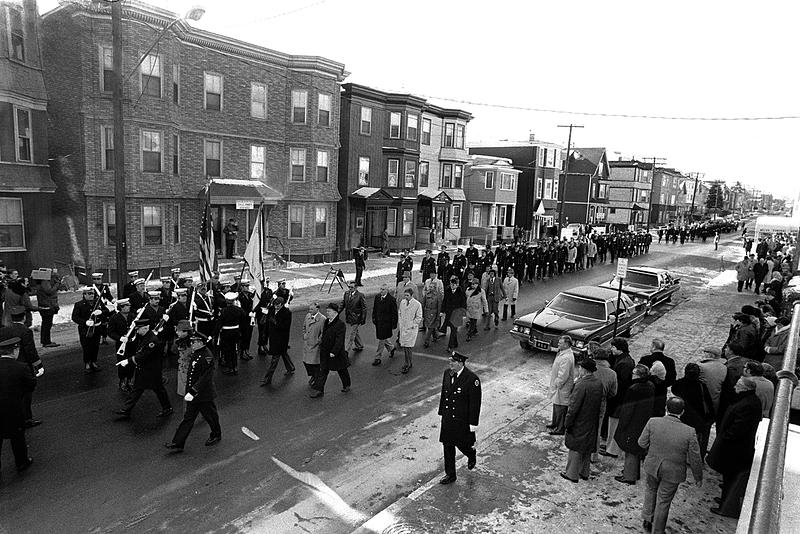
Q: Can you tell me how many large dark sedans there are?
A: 2